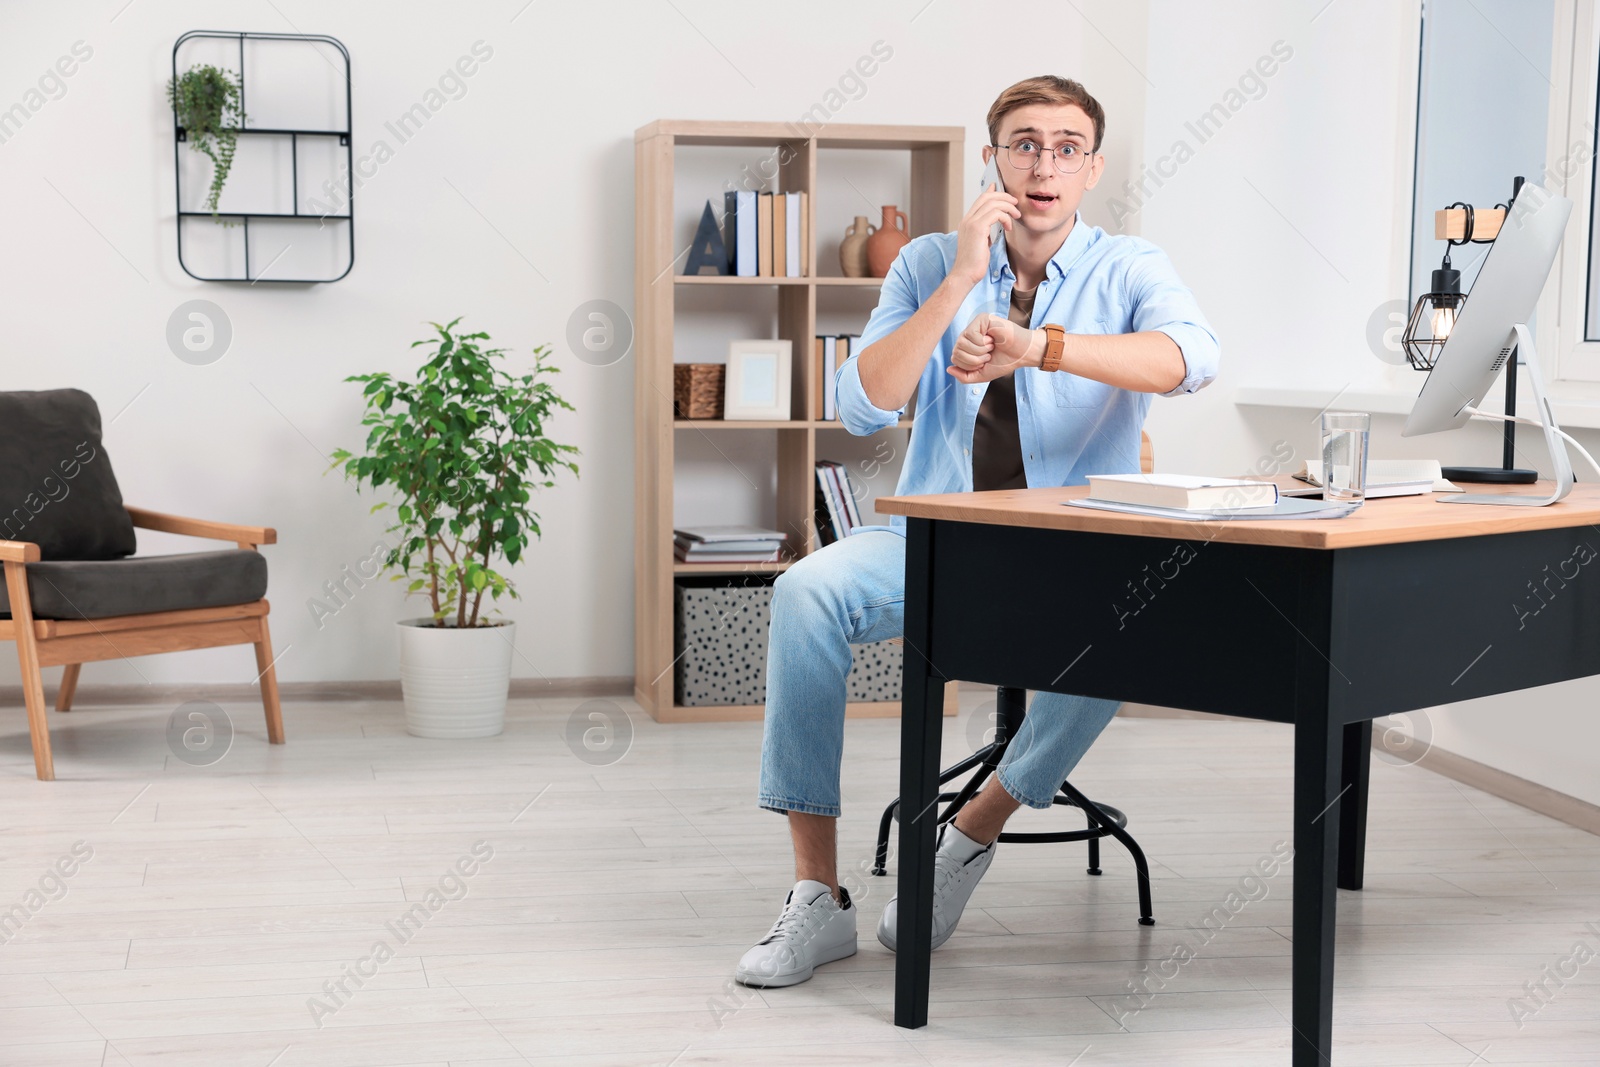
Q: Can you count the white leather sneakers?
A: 2